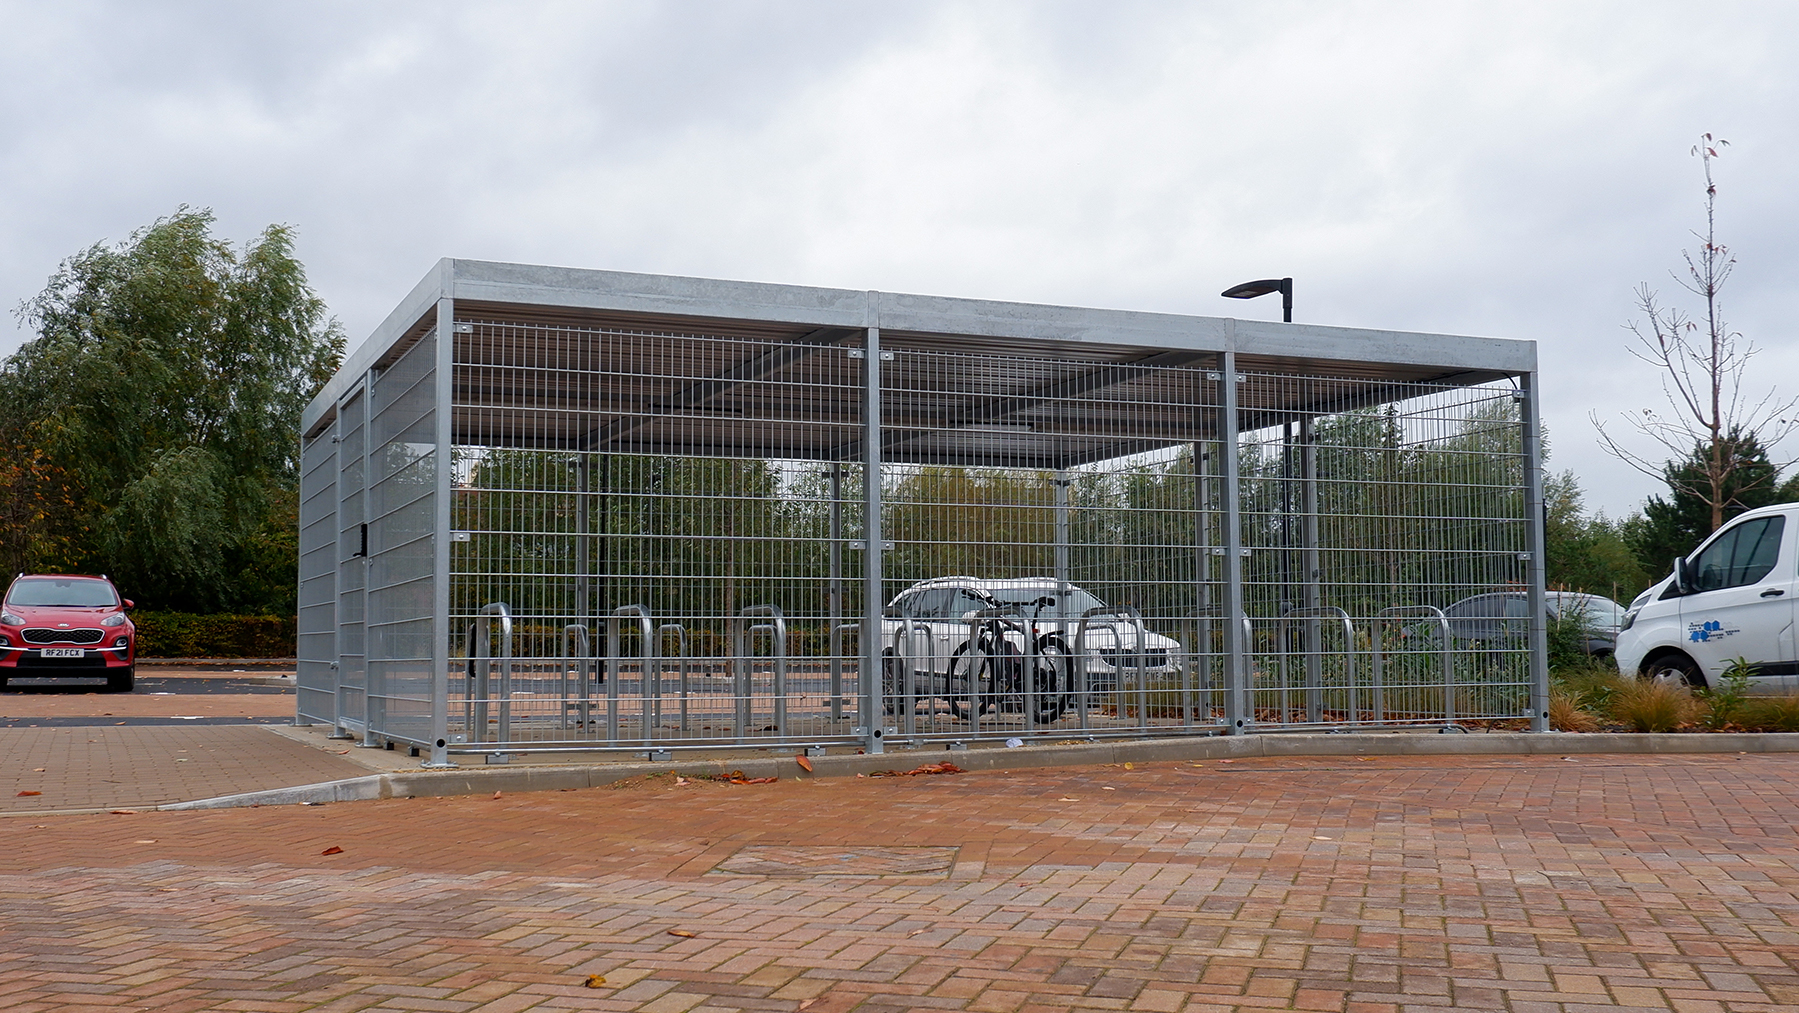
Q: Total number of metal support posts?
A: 12